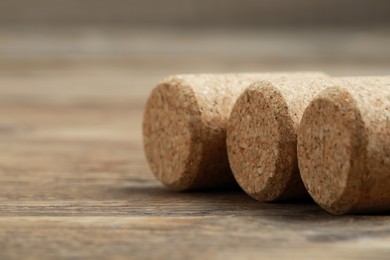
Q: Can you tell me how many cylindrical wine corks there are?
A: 3